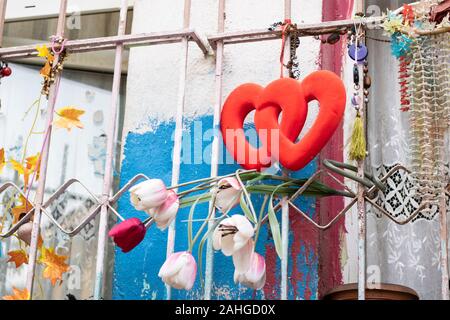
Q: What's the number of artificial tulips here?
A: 7